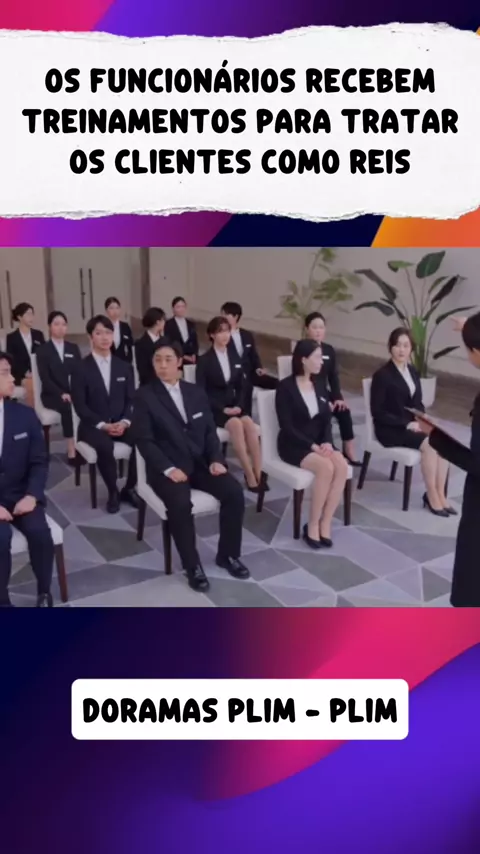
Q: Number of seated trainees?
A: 13